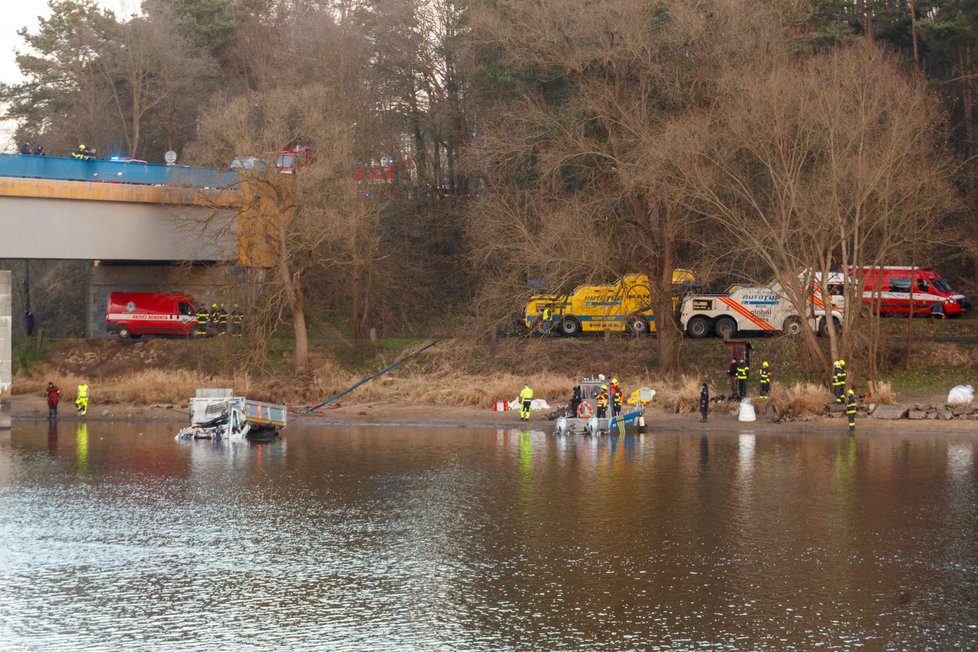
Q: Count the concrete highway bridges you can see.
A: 1